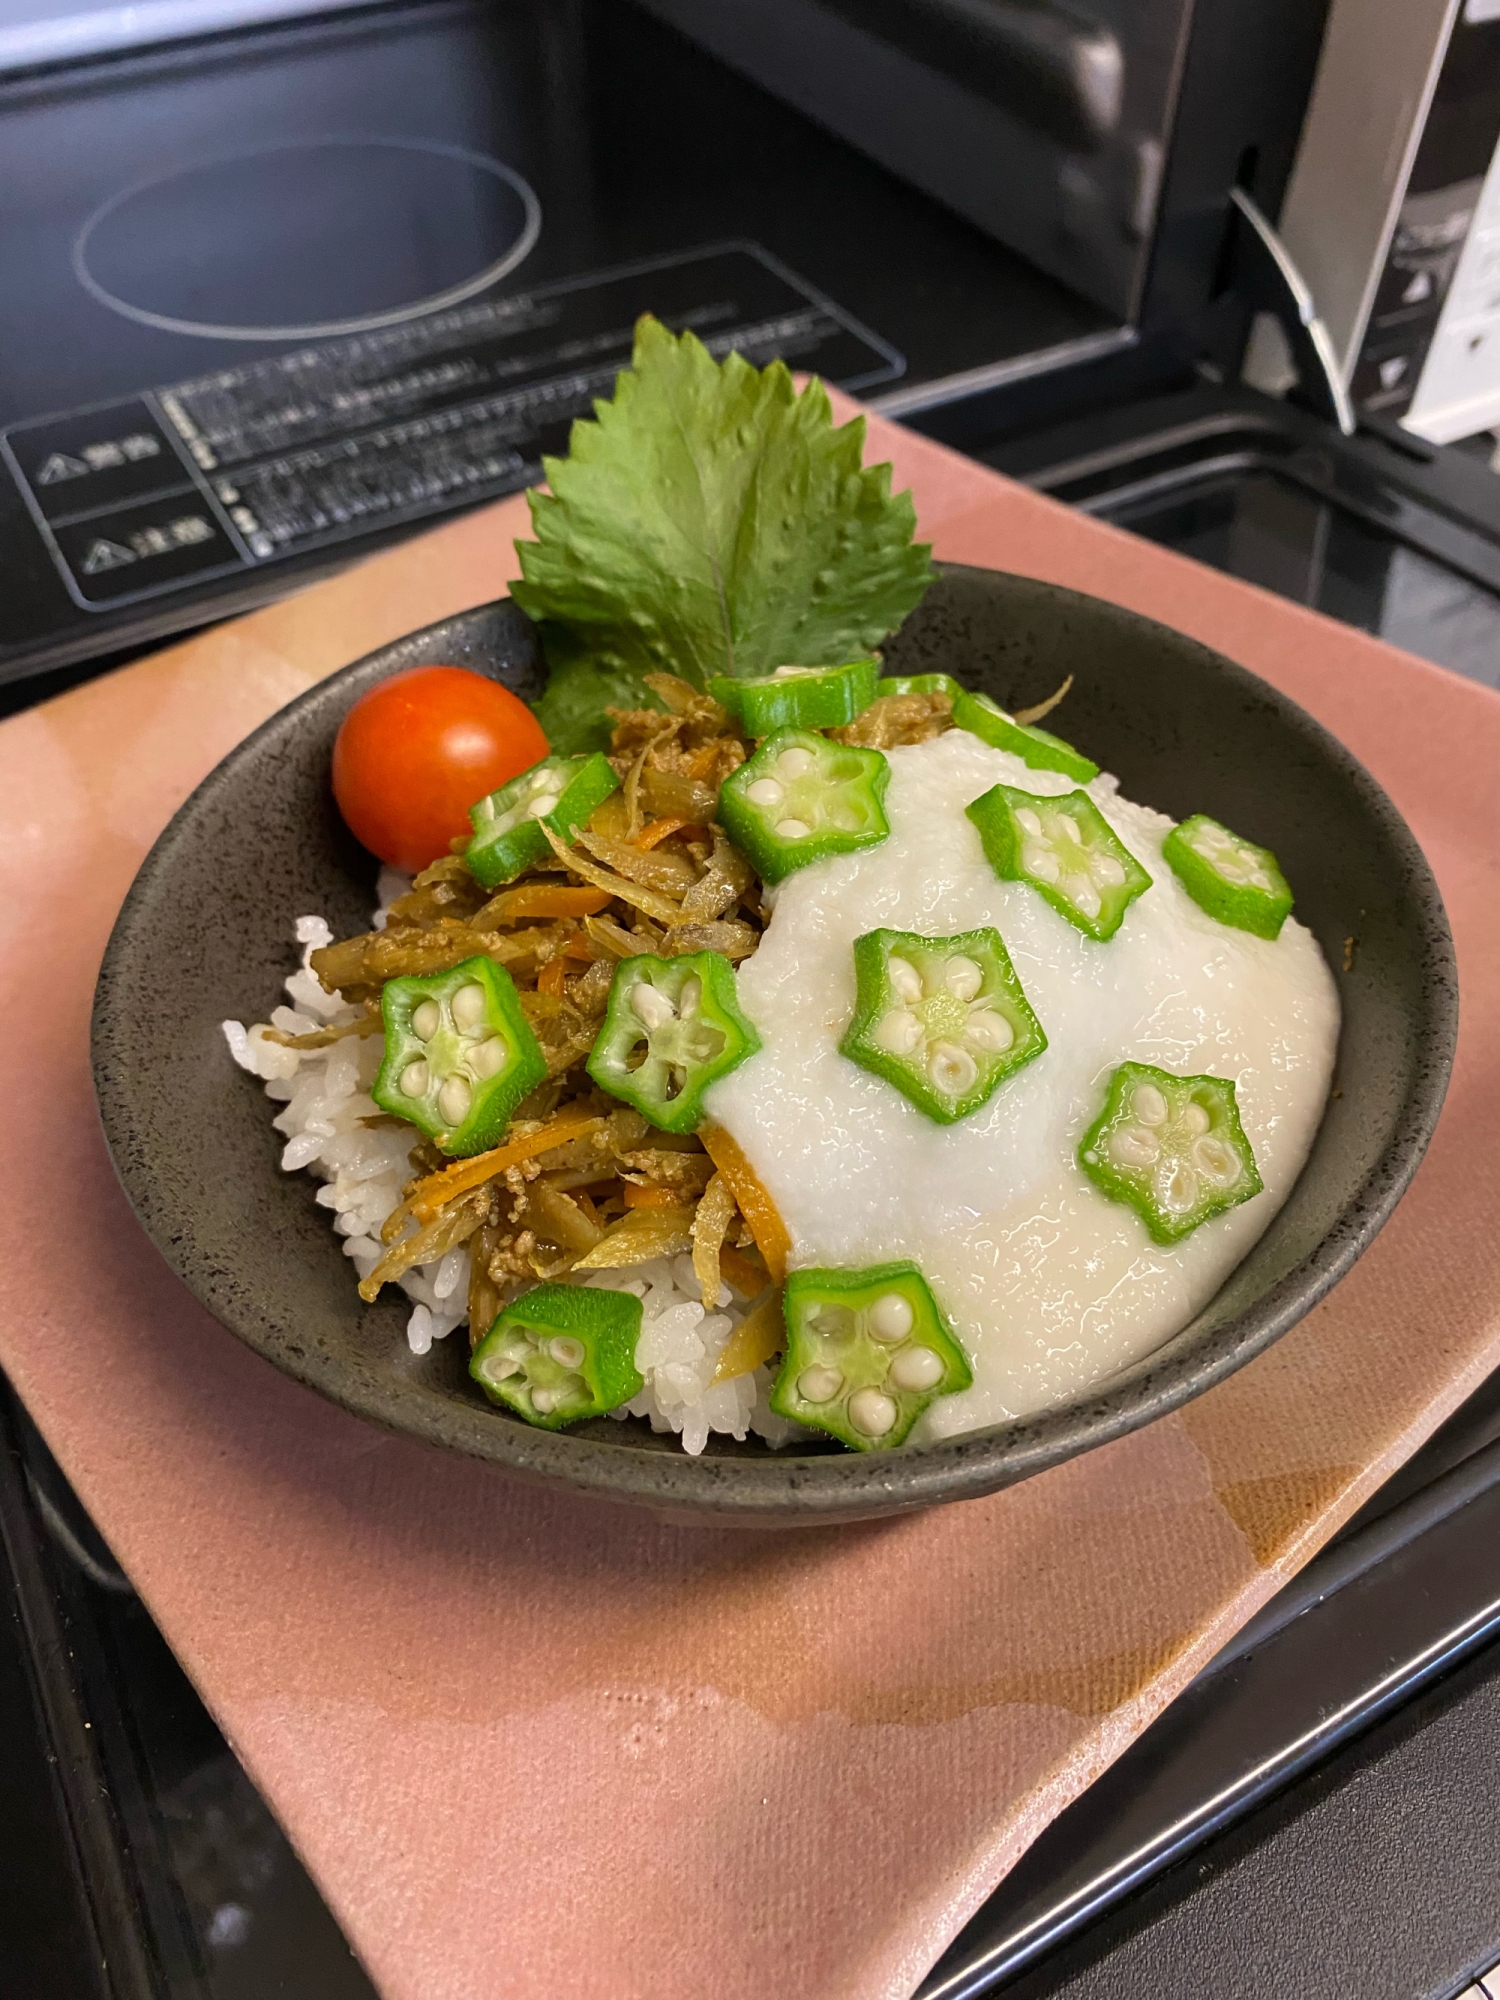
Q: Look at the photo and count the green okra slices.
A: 13